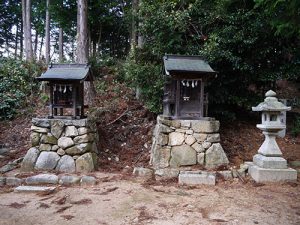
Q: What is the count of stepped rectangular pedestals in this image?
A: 1